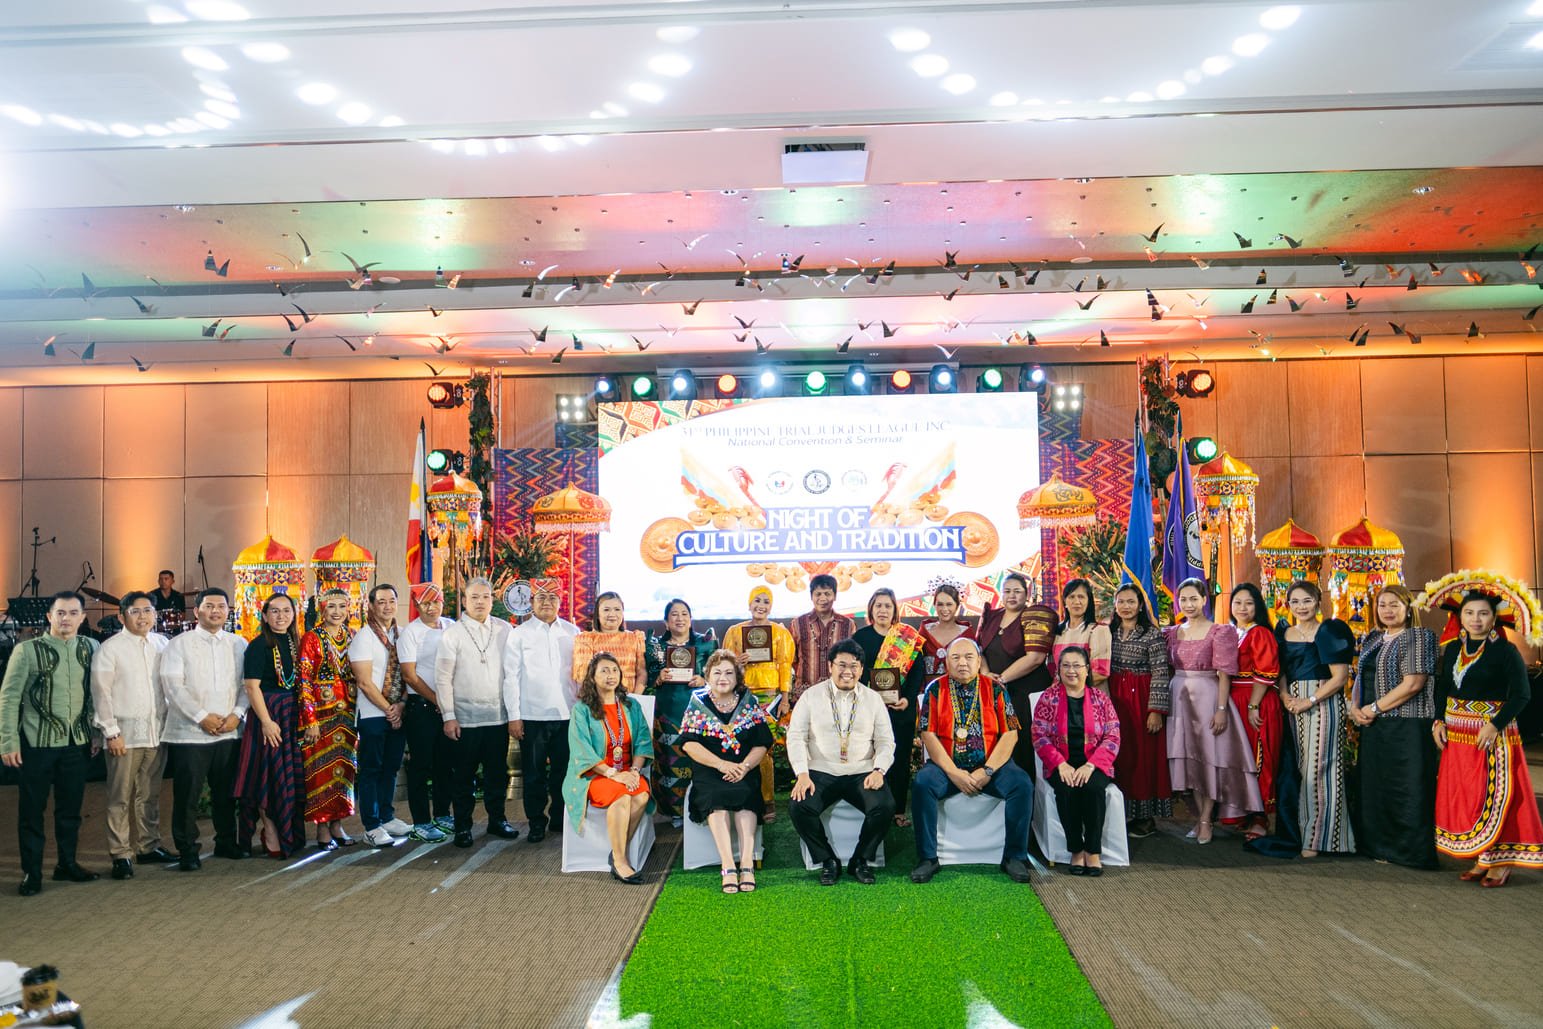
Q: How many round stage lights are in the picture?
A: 15